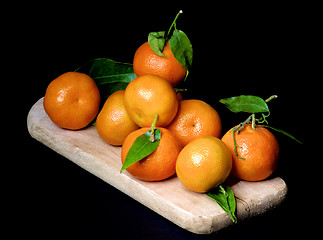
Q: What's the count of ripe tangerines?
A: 8